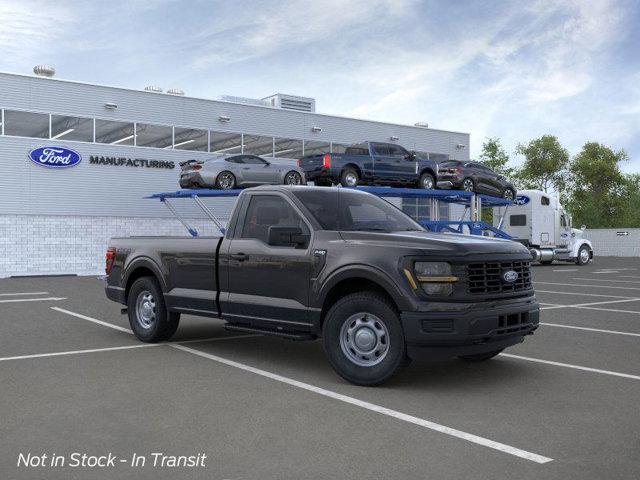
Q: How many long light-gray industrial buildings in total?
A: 1